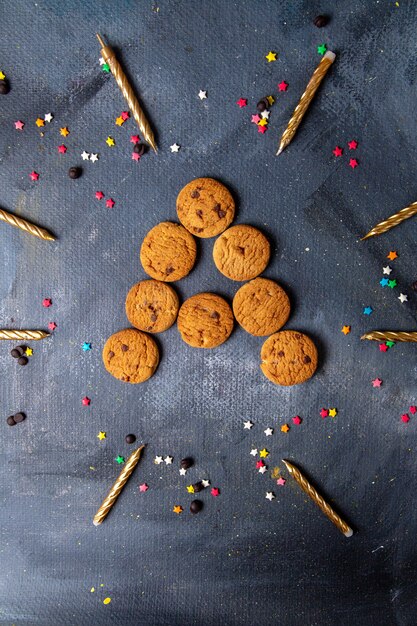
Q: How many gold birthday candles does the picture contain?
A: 8